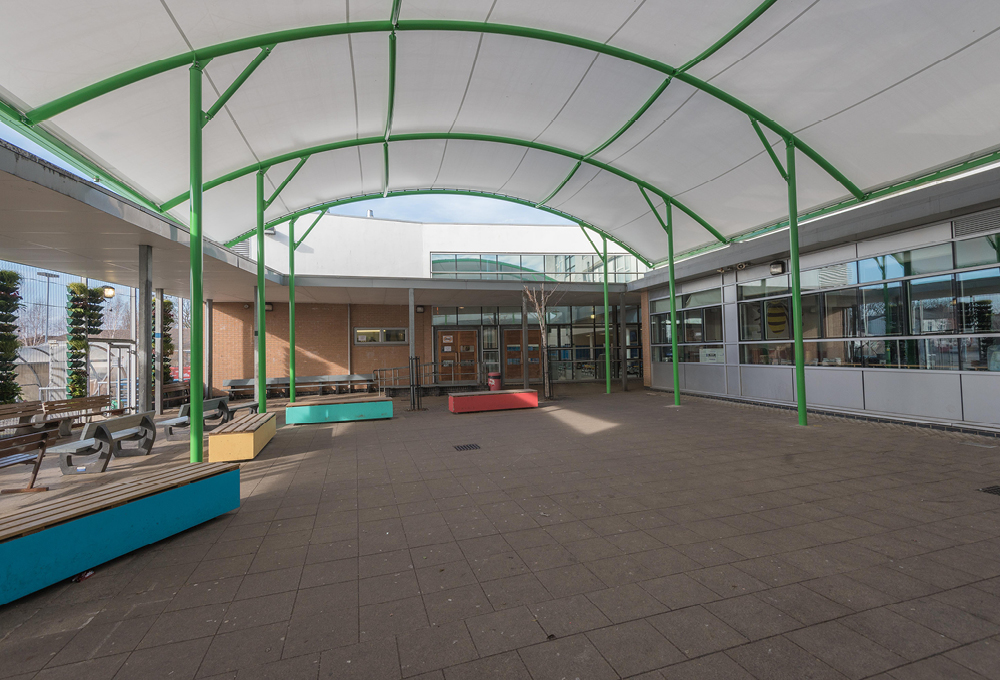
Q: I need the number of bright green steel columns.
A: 6